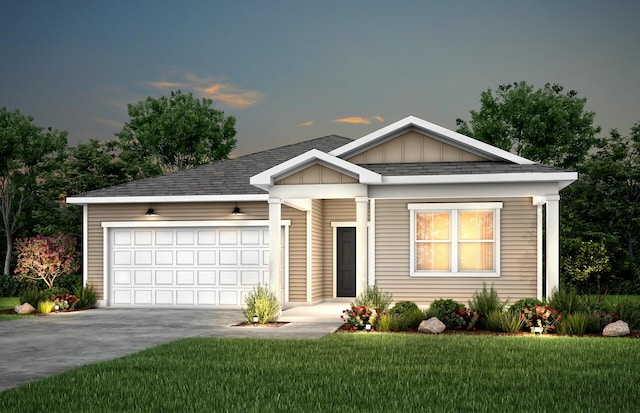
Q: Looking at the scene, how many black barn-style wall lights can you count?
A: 2